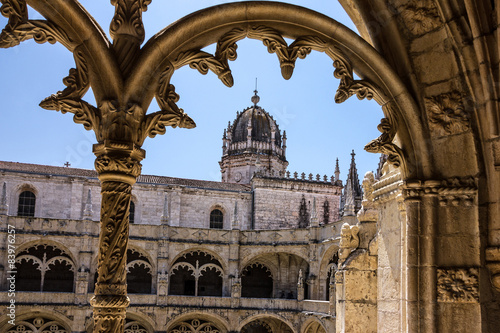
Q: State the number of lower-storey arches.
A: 5